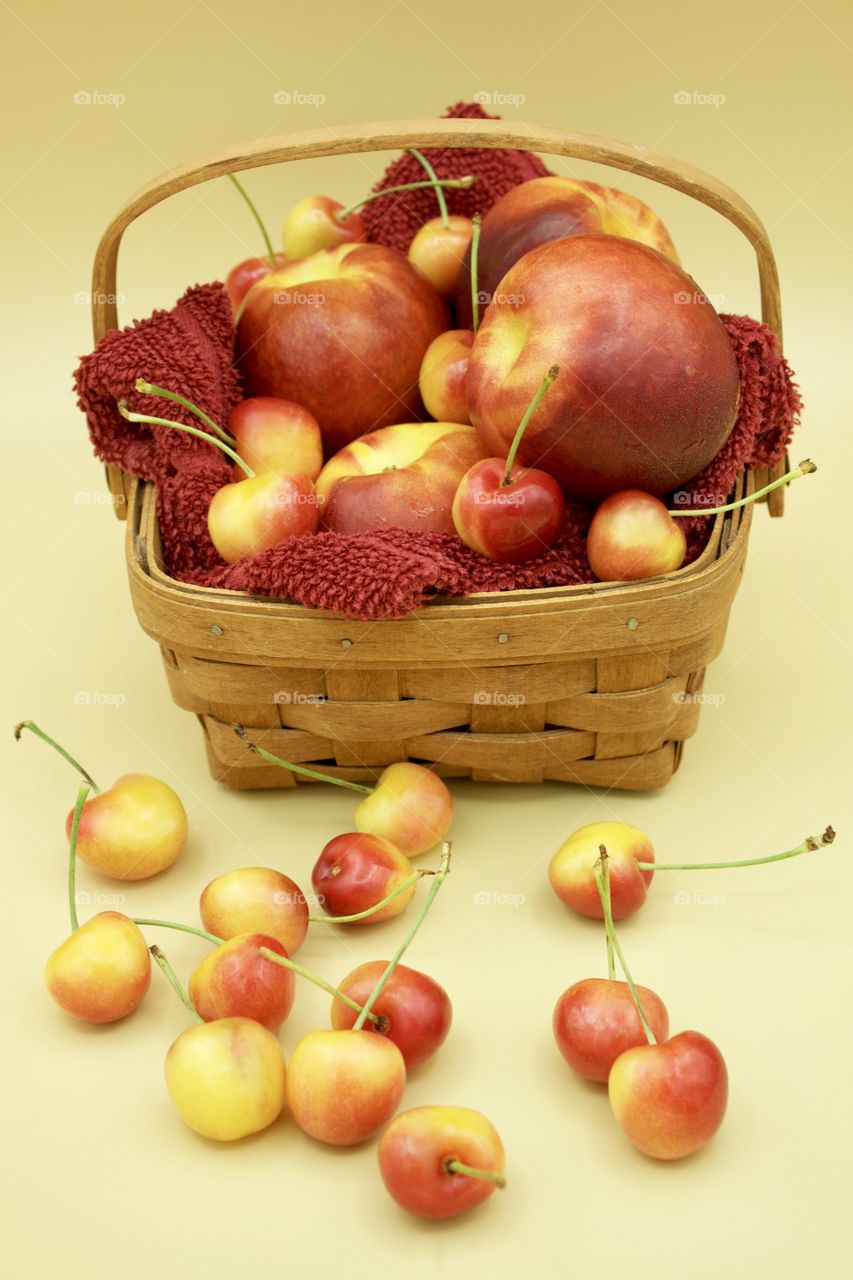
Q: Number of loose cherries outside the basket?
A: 13